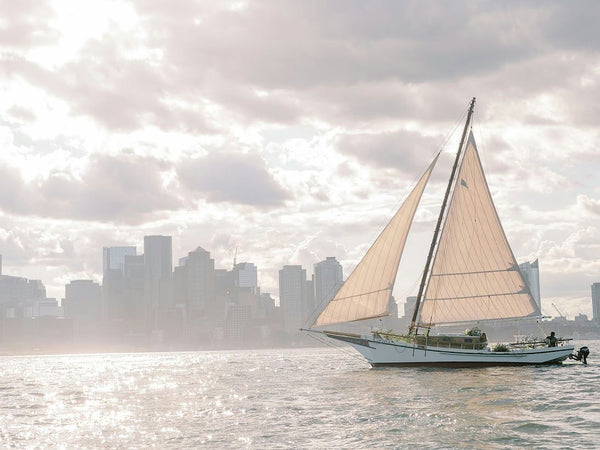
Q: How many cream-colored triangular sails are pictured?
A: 2